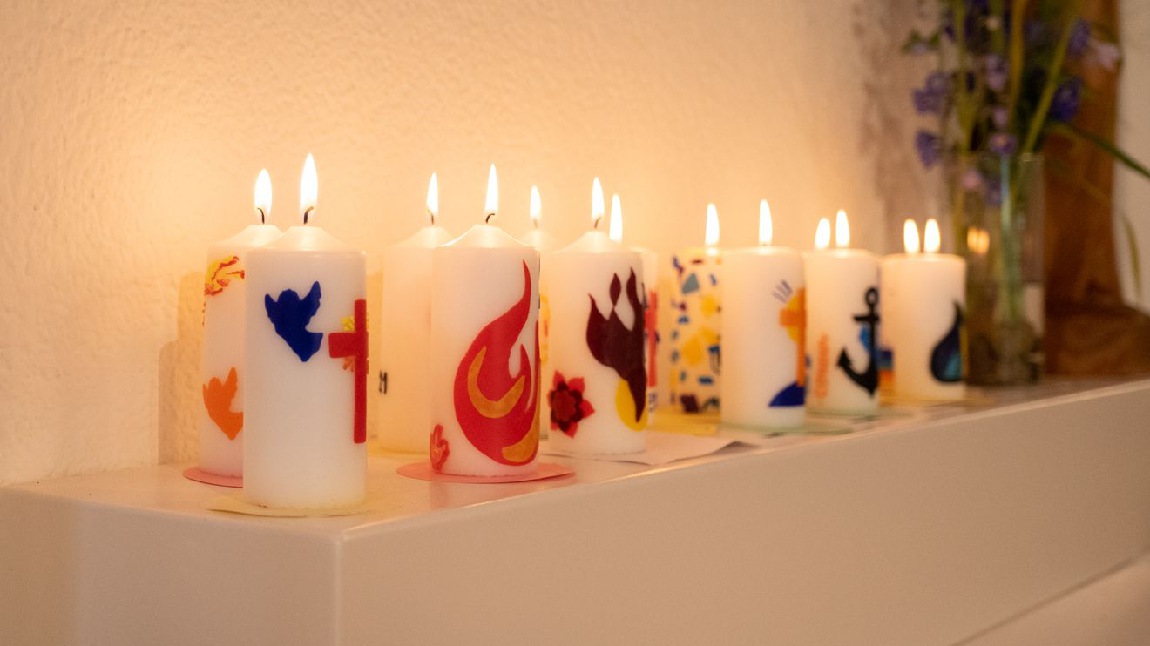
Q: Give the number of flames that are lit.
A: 13